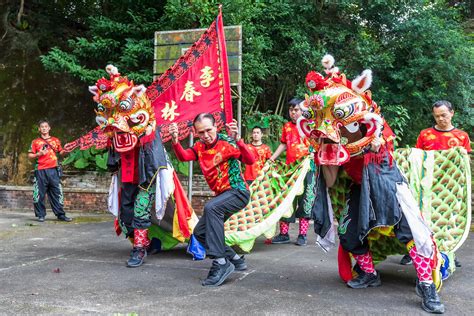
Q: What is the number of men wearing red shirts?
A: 5